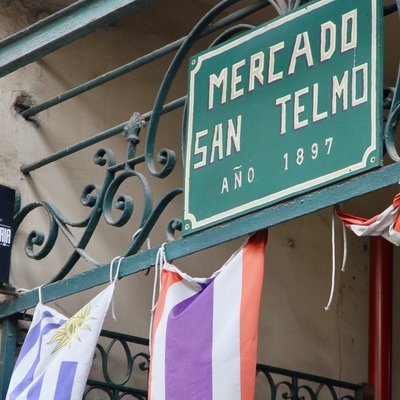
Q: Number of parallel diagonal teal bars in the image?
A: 4